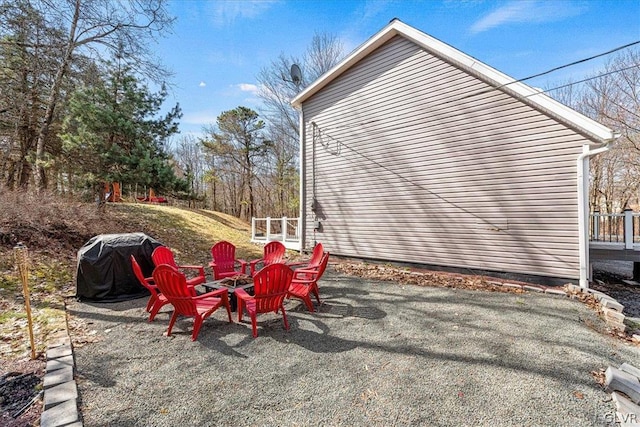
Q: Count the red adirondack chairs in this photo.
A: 8